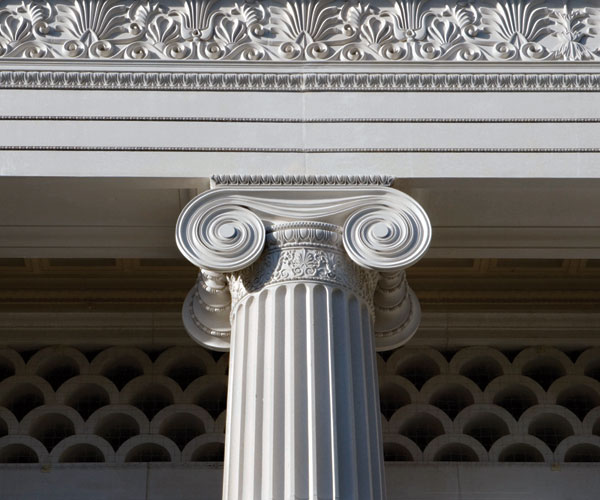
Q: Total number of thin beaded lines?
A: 2